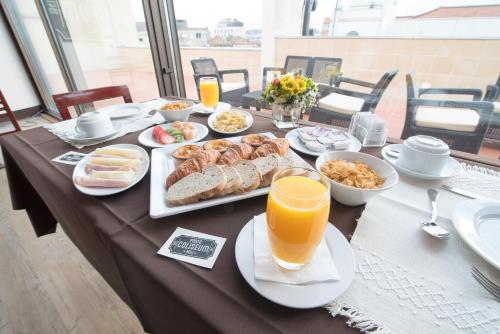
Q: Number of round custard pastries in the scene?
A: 3